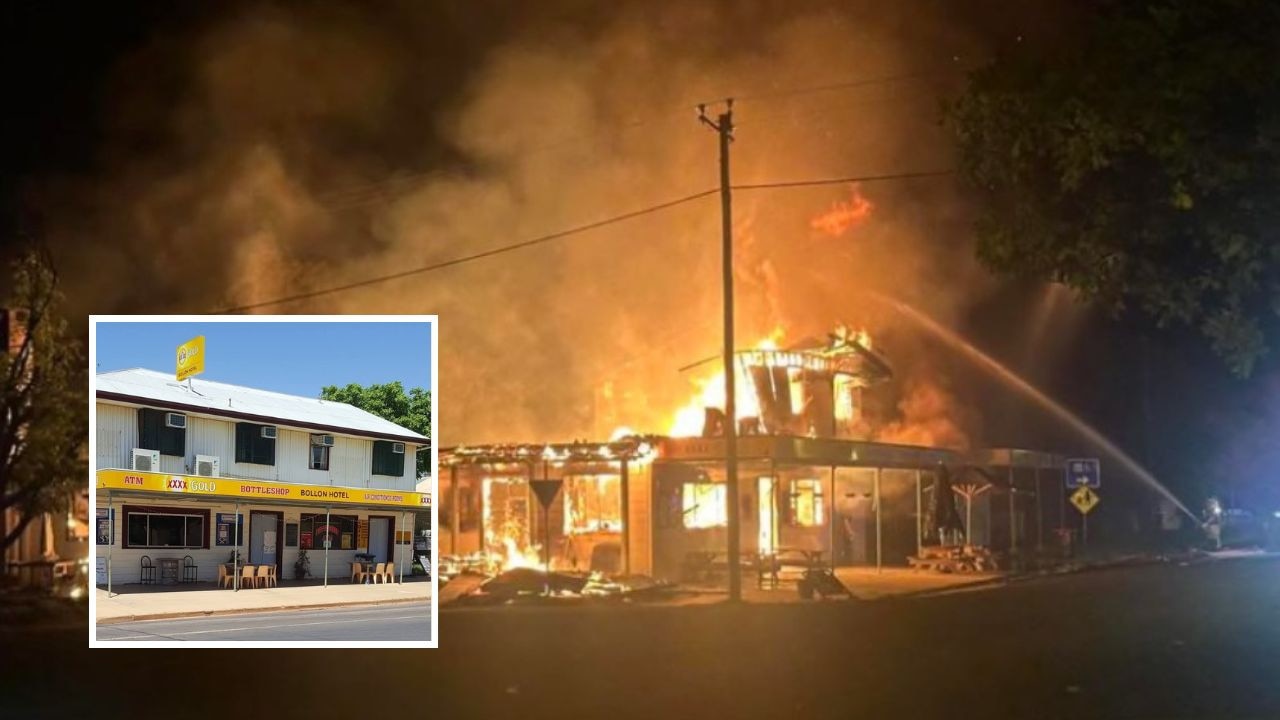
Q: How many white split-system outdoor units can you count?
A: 2